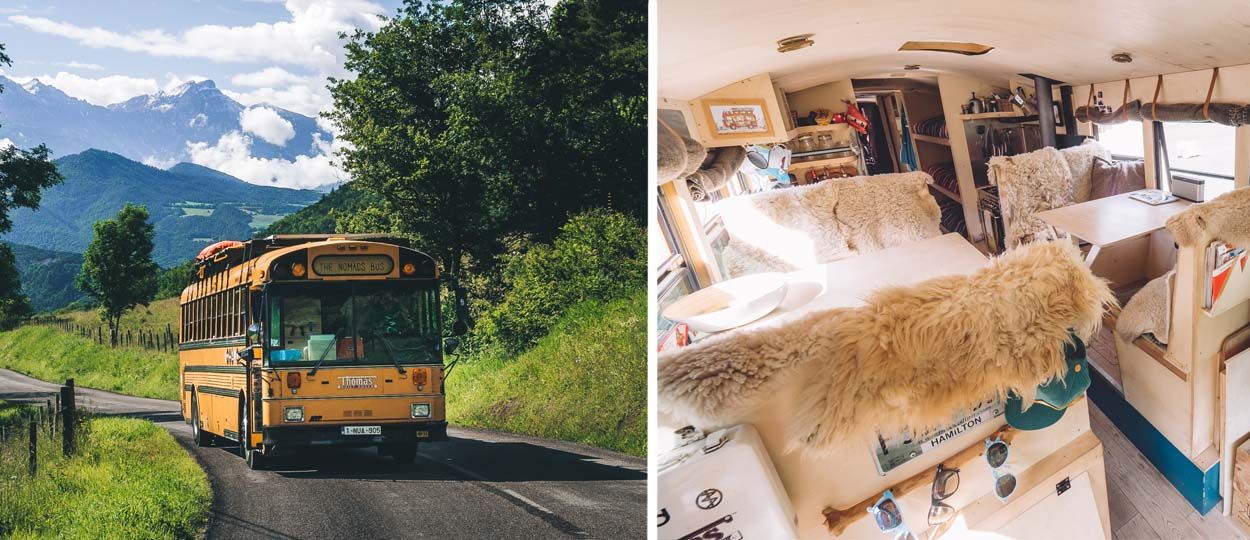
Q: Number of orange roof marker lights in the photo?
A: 2